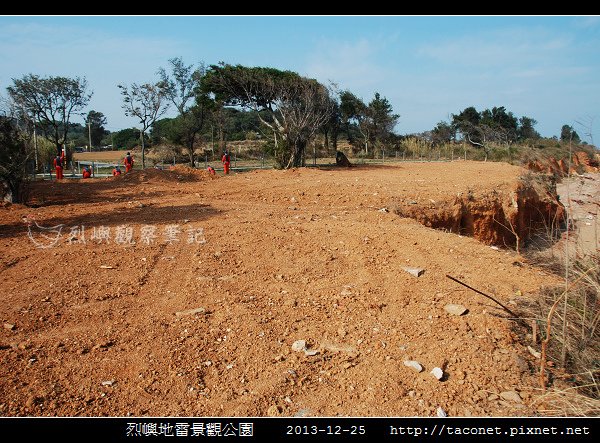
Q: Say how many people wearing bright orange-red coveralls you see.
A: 6